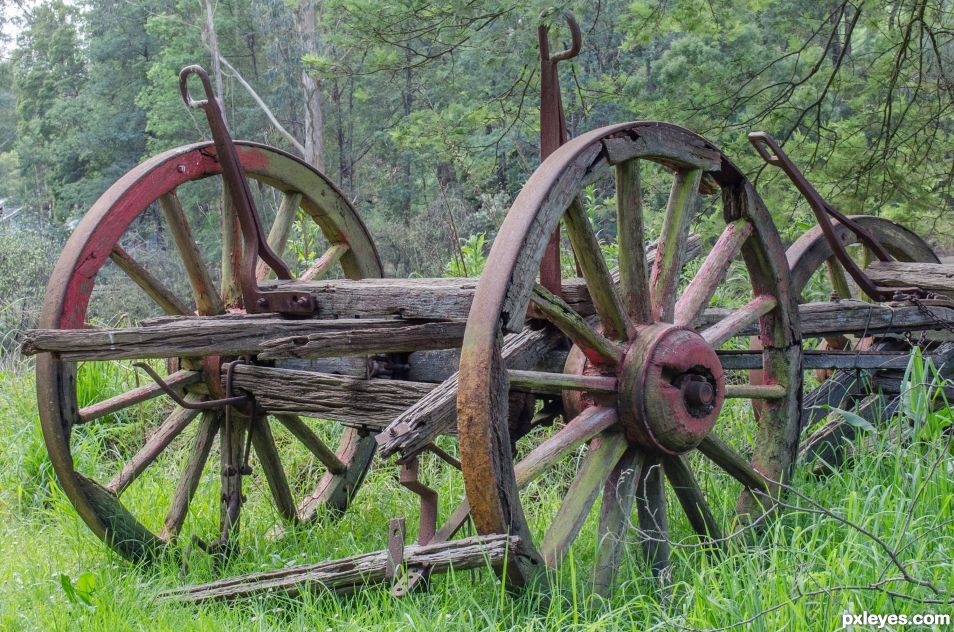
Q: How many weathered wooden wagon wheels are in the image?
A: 3